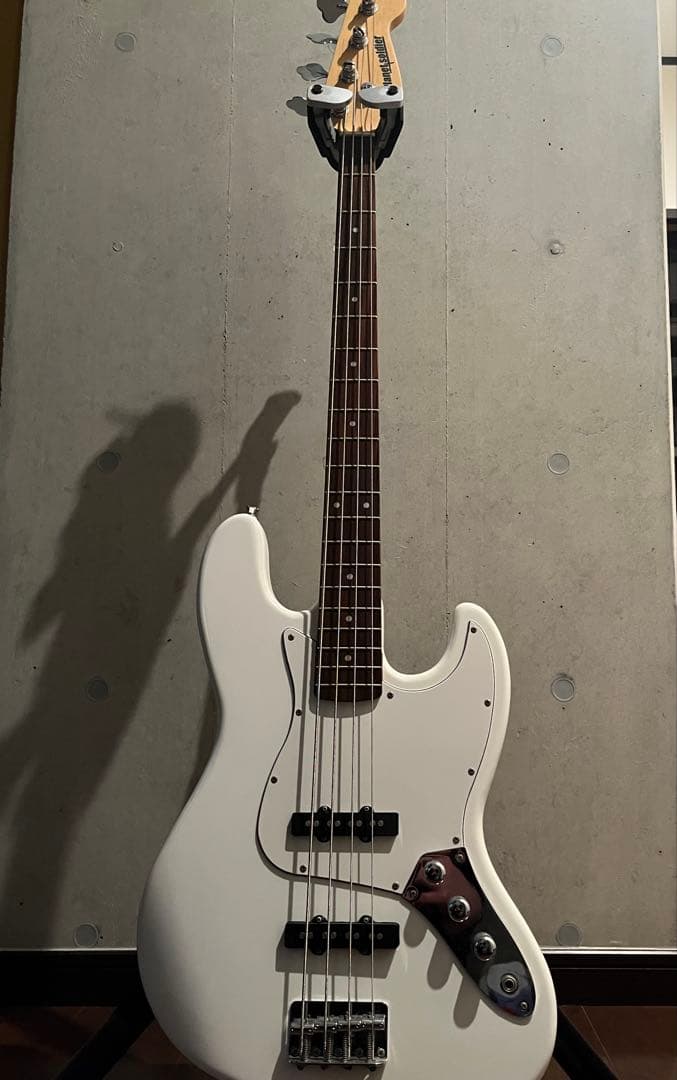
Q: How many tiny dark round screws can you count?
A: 10